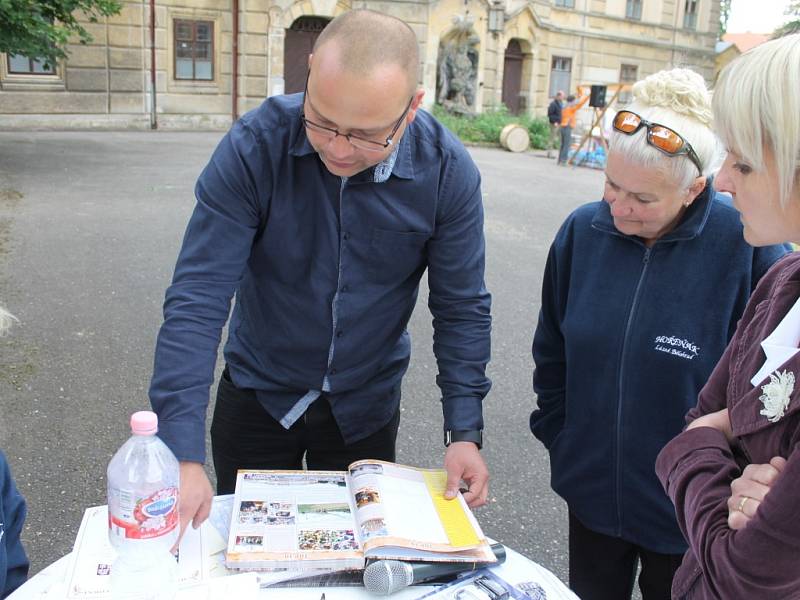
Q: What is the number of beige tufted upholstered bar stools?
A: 0